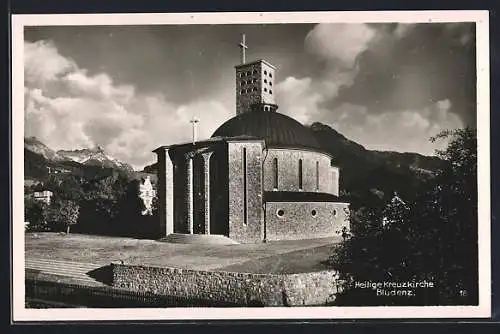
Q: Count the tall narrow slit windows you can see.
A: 4